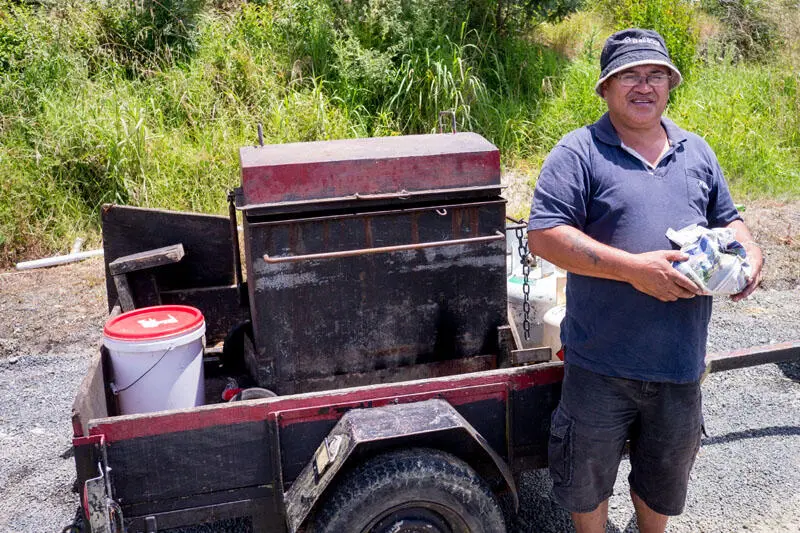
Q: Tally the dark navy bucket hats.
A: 1